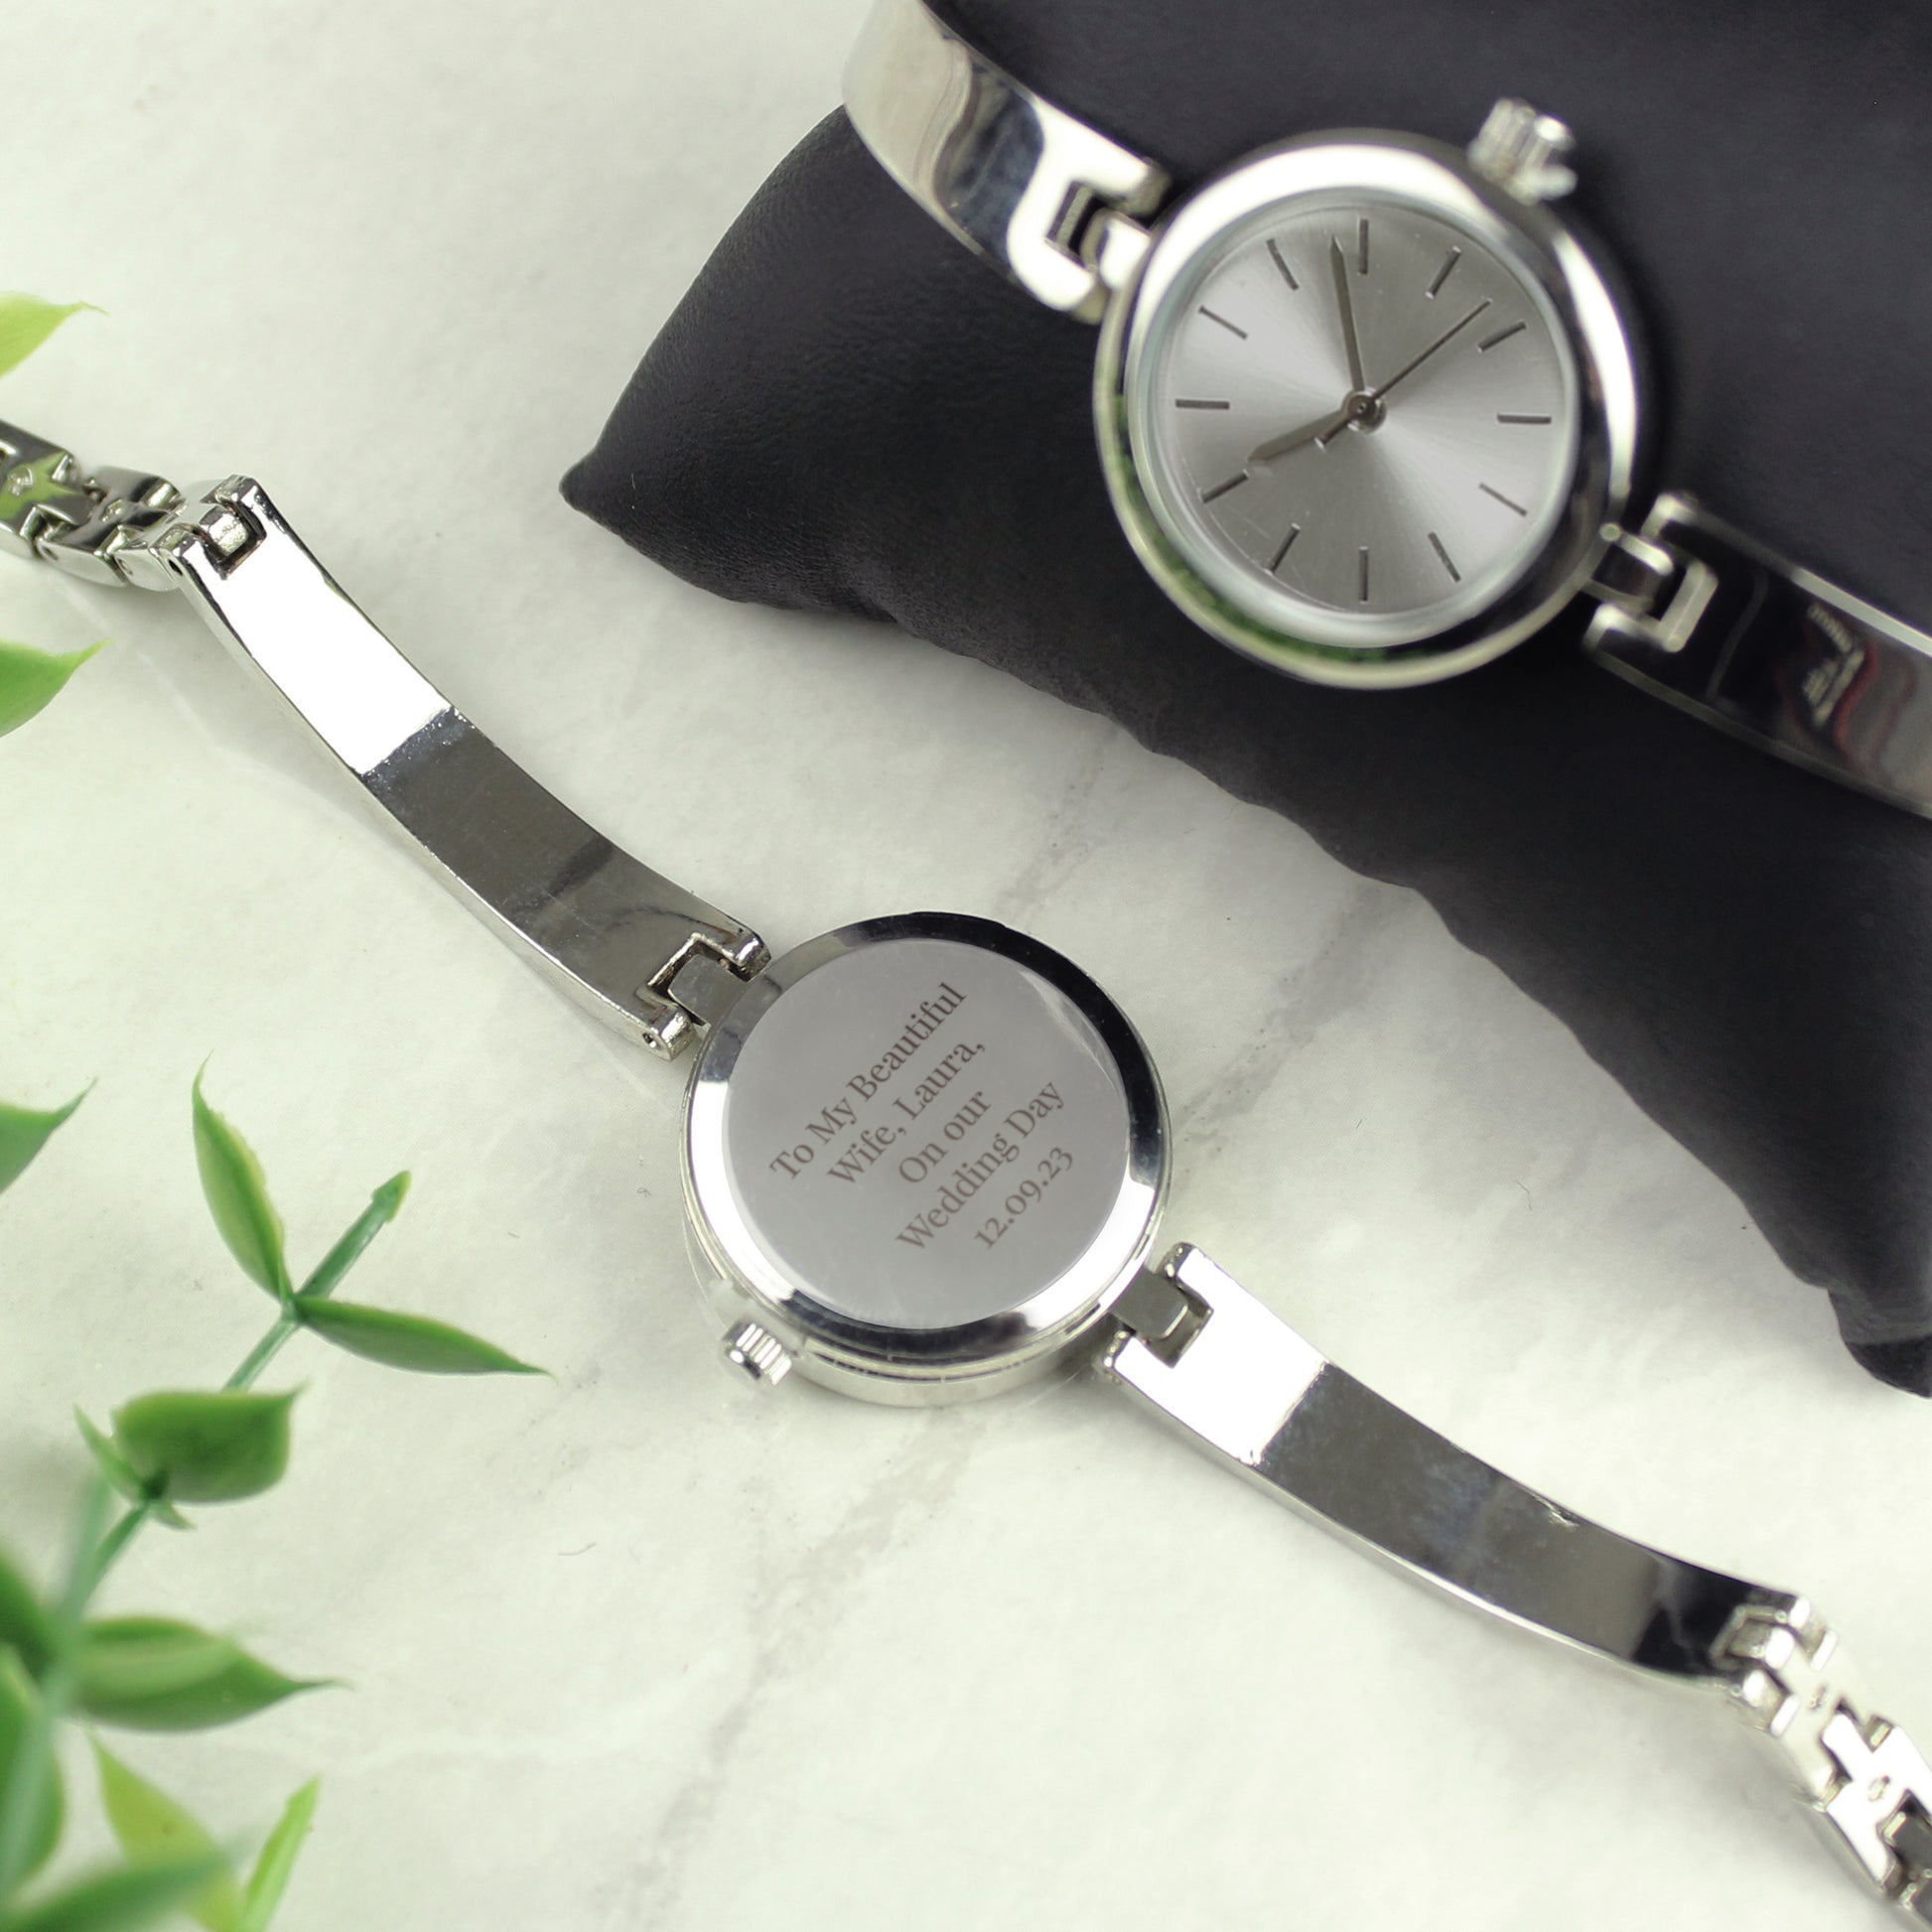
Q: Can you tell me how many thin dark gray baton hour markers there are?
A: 12